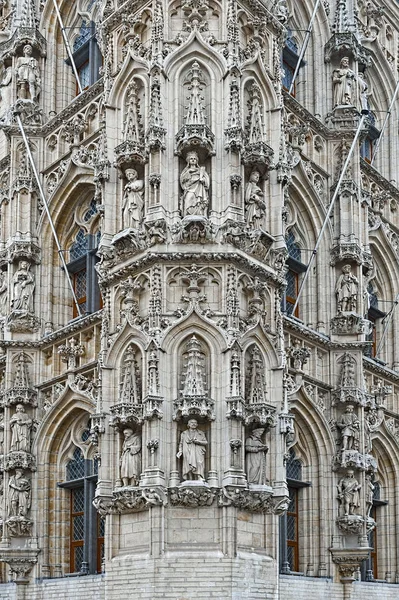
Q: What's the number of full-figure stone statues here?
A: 14